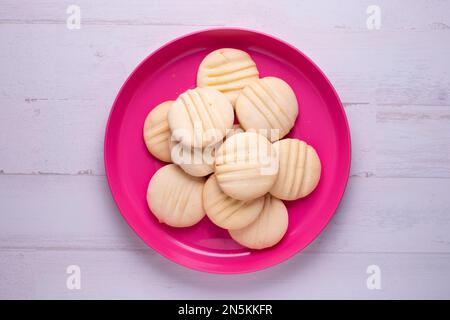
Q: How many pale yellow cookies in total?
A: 10